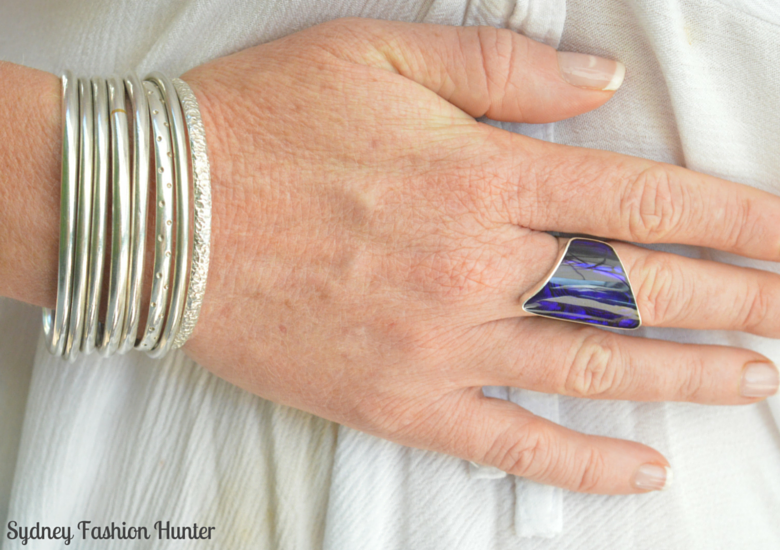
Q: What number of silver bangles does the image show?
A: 8